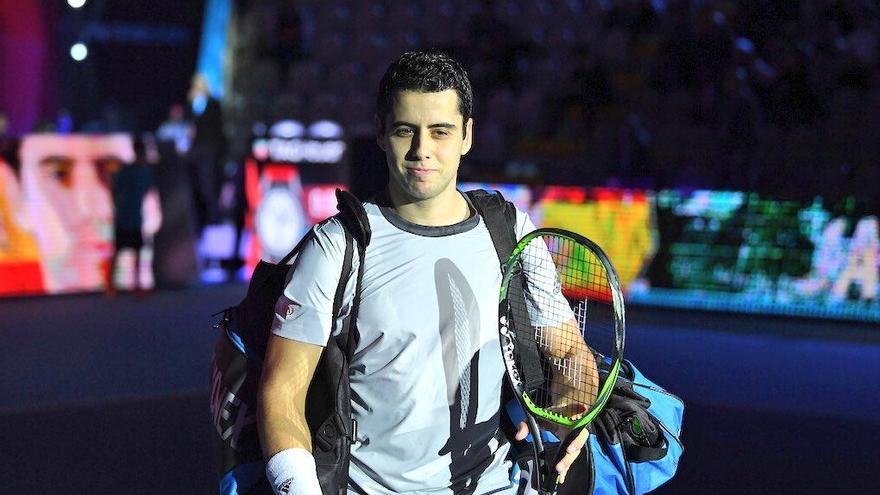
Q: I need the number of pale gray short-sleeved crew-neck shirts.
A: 1